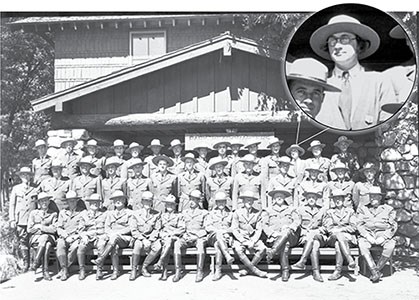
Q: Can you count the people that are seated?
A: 13